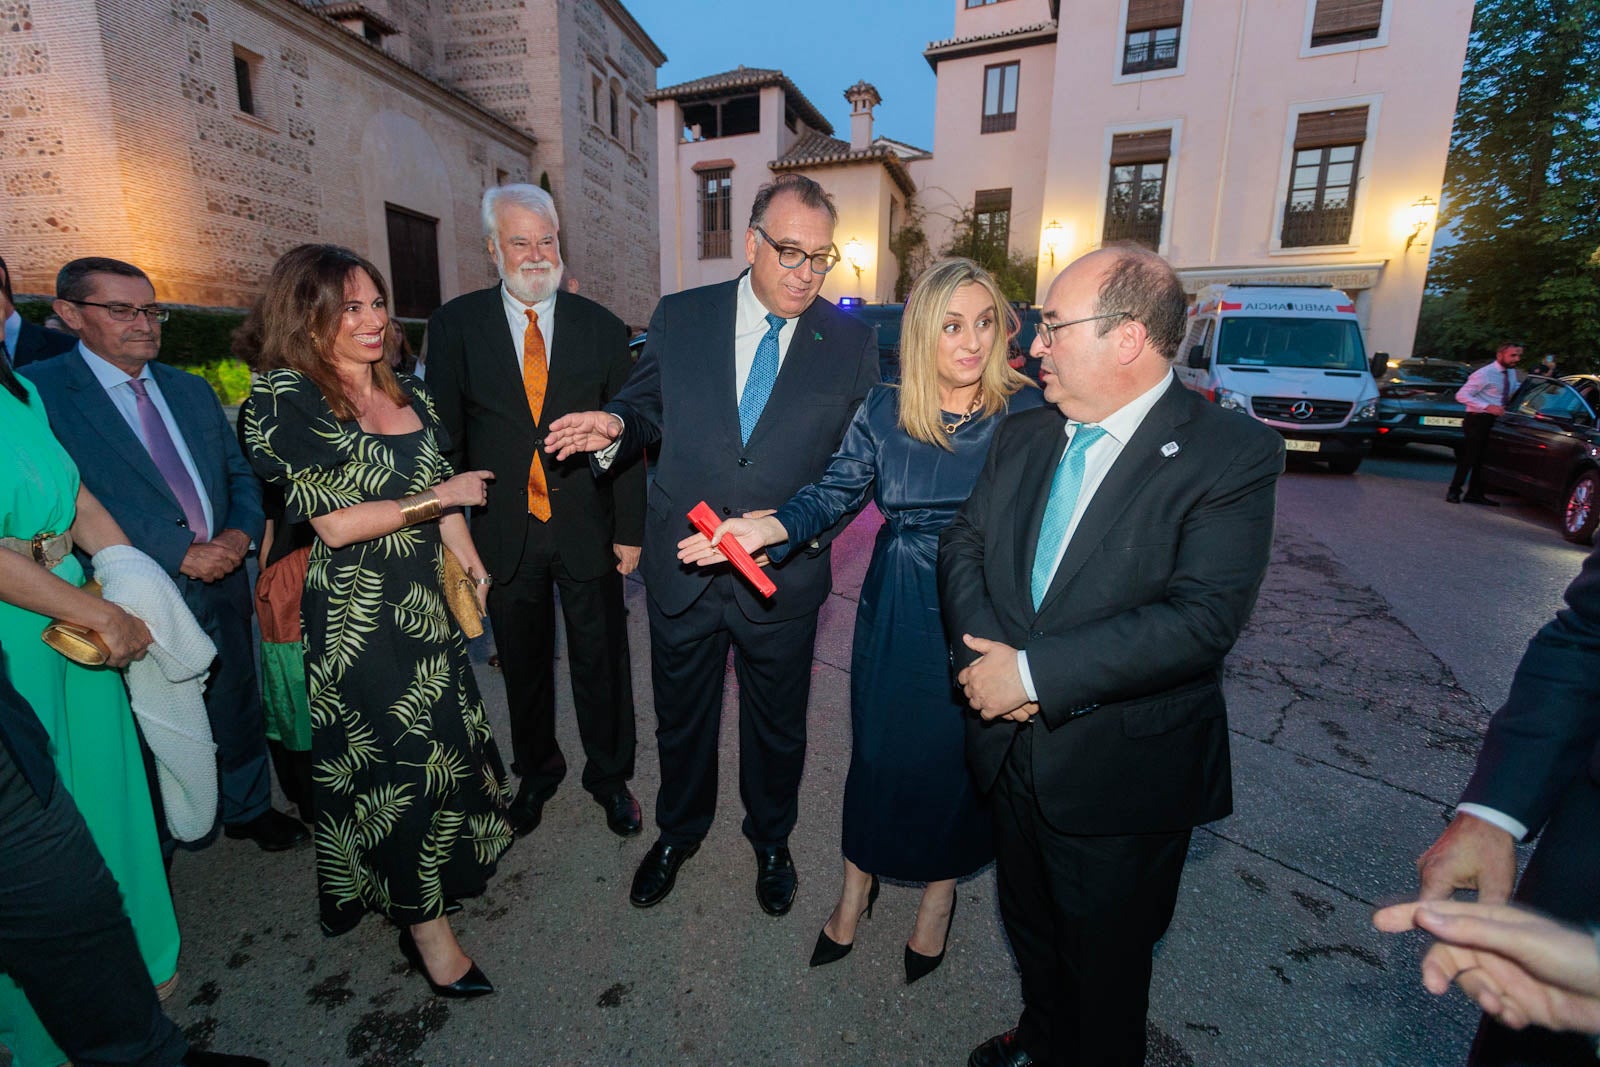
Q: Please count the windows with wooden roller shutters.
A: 5